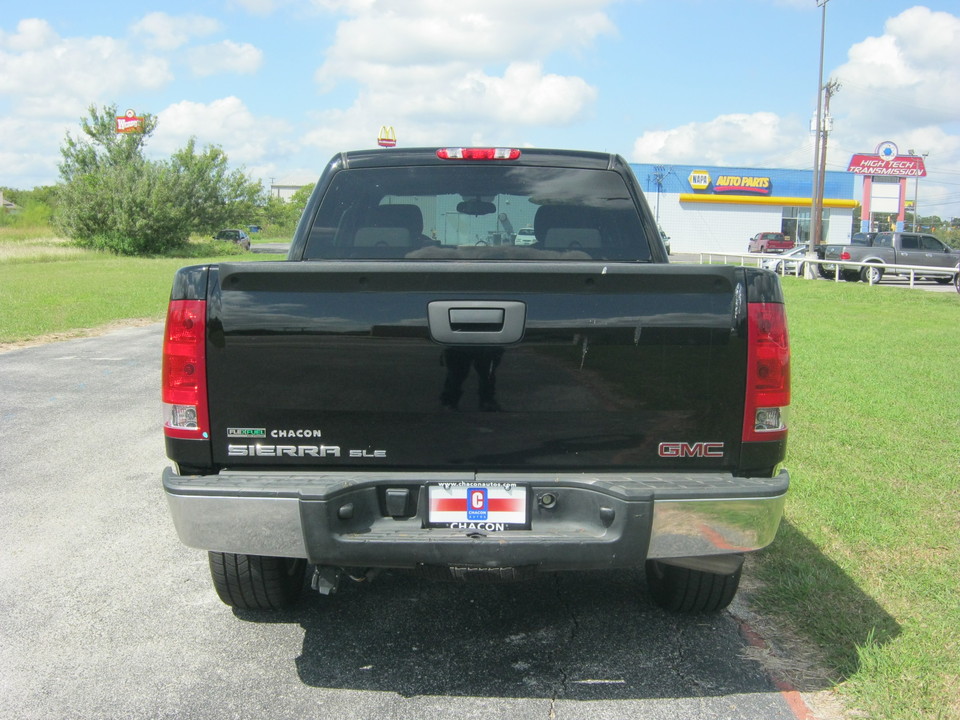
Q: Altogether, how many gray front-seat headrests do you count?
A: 2